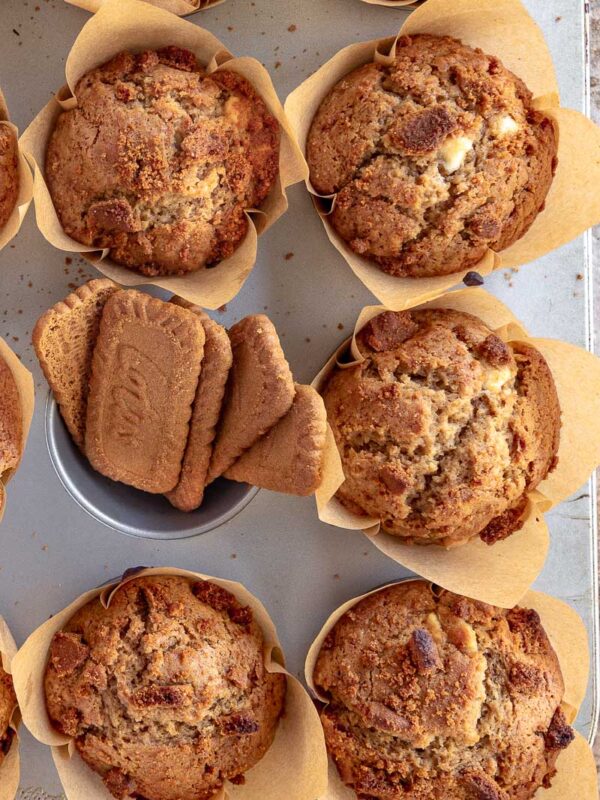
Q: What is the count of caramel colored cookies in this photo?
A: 5